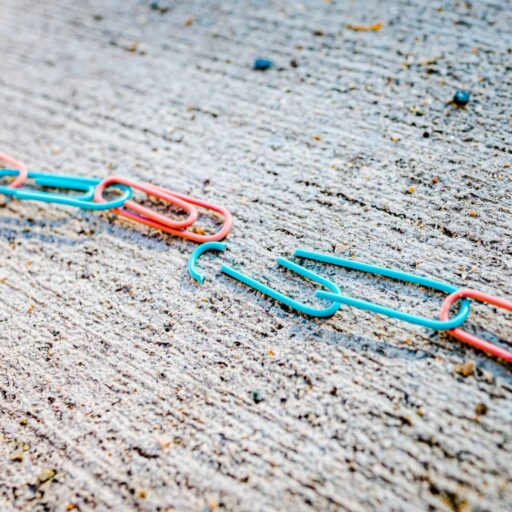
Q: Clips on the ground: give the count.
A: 5